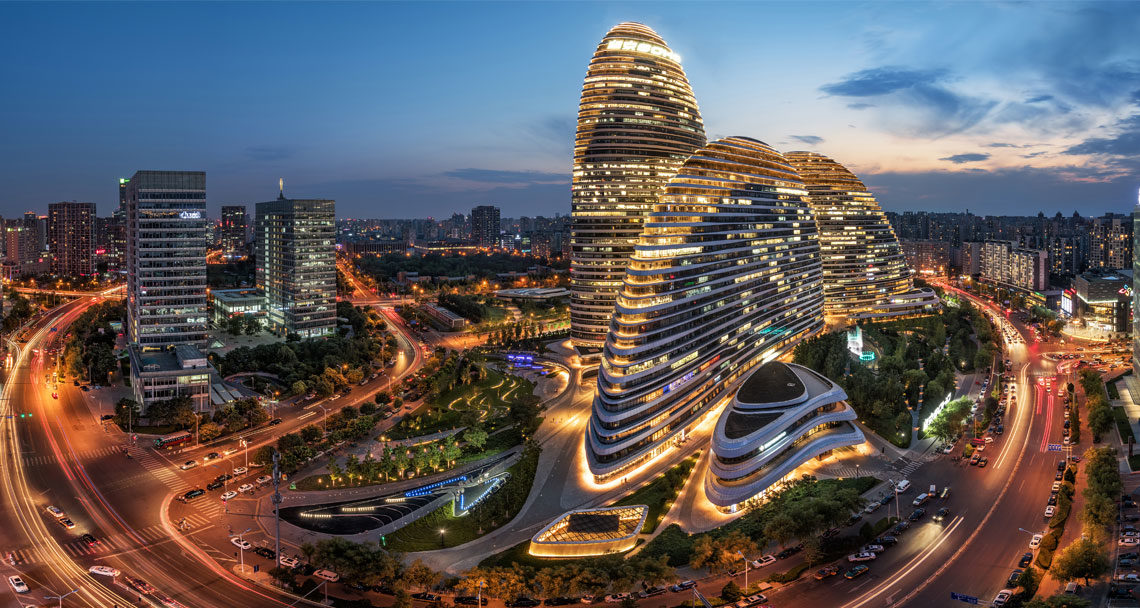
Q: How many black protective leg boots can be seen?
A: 0